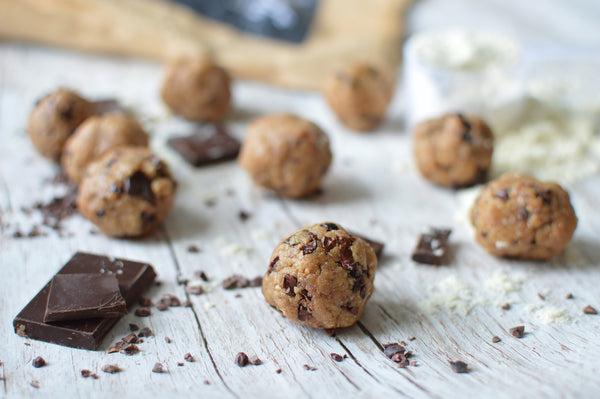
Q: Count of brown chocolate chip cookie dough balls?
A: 9